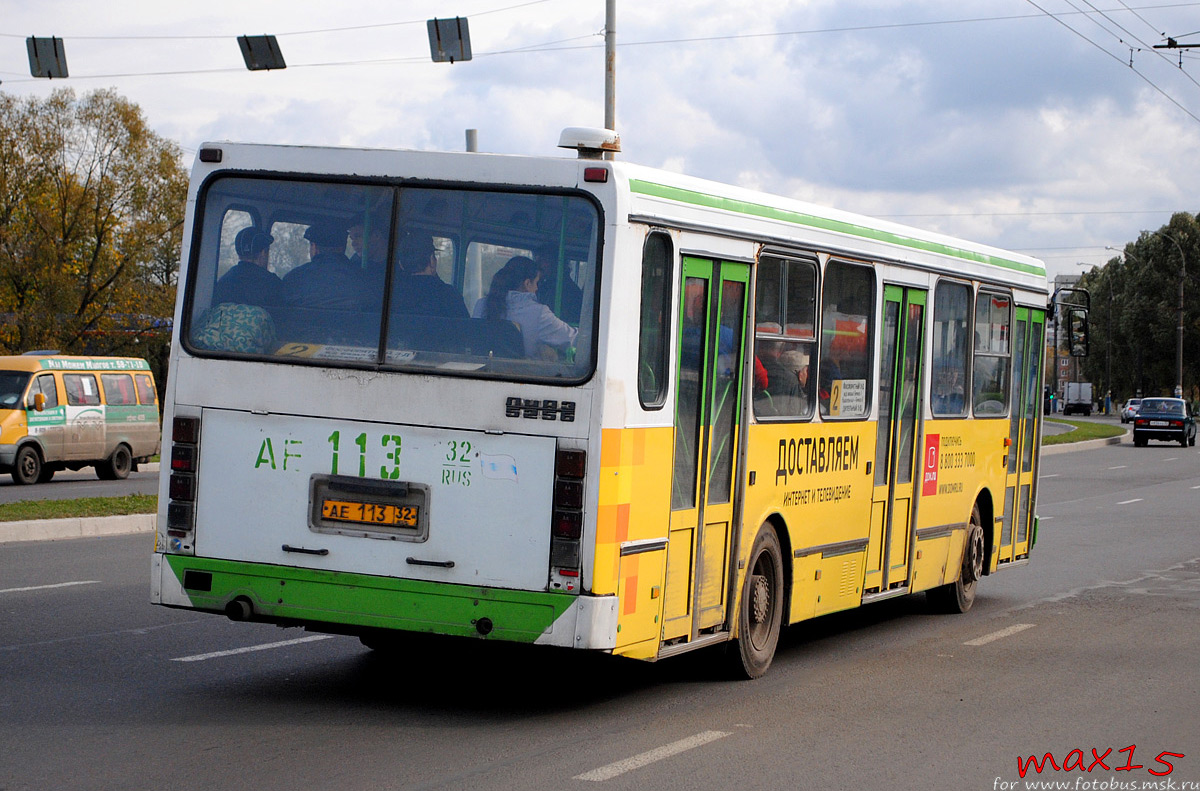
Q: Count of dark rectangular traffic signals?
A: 3